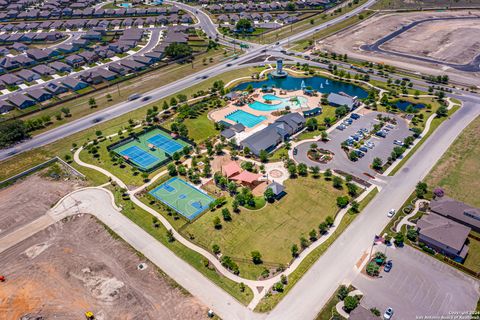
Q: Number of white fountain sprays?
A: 3